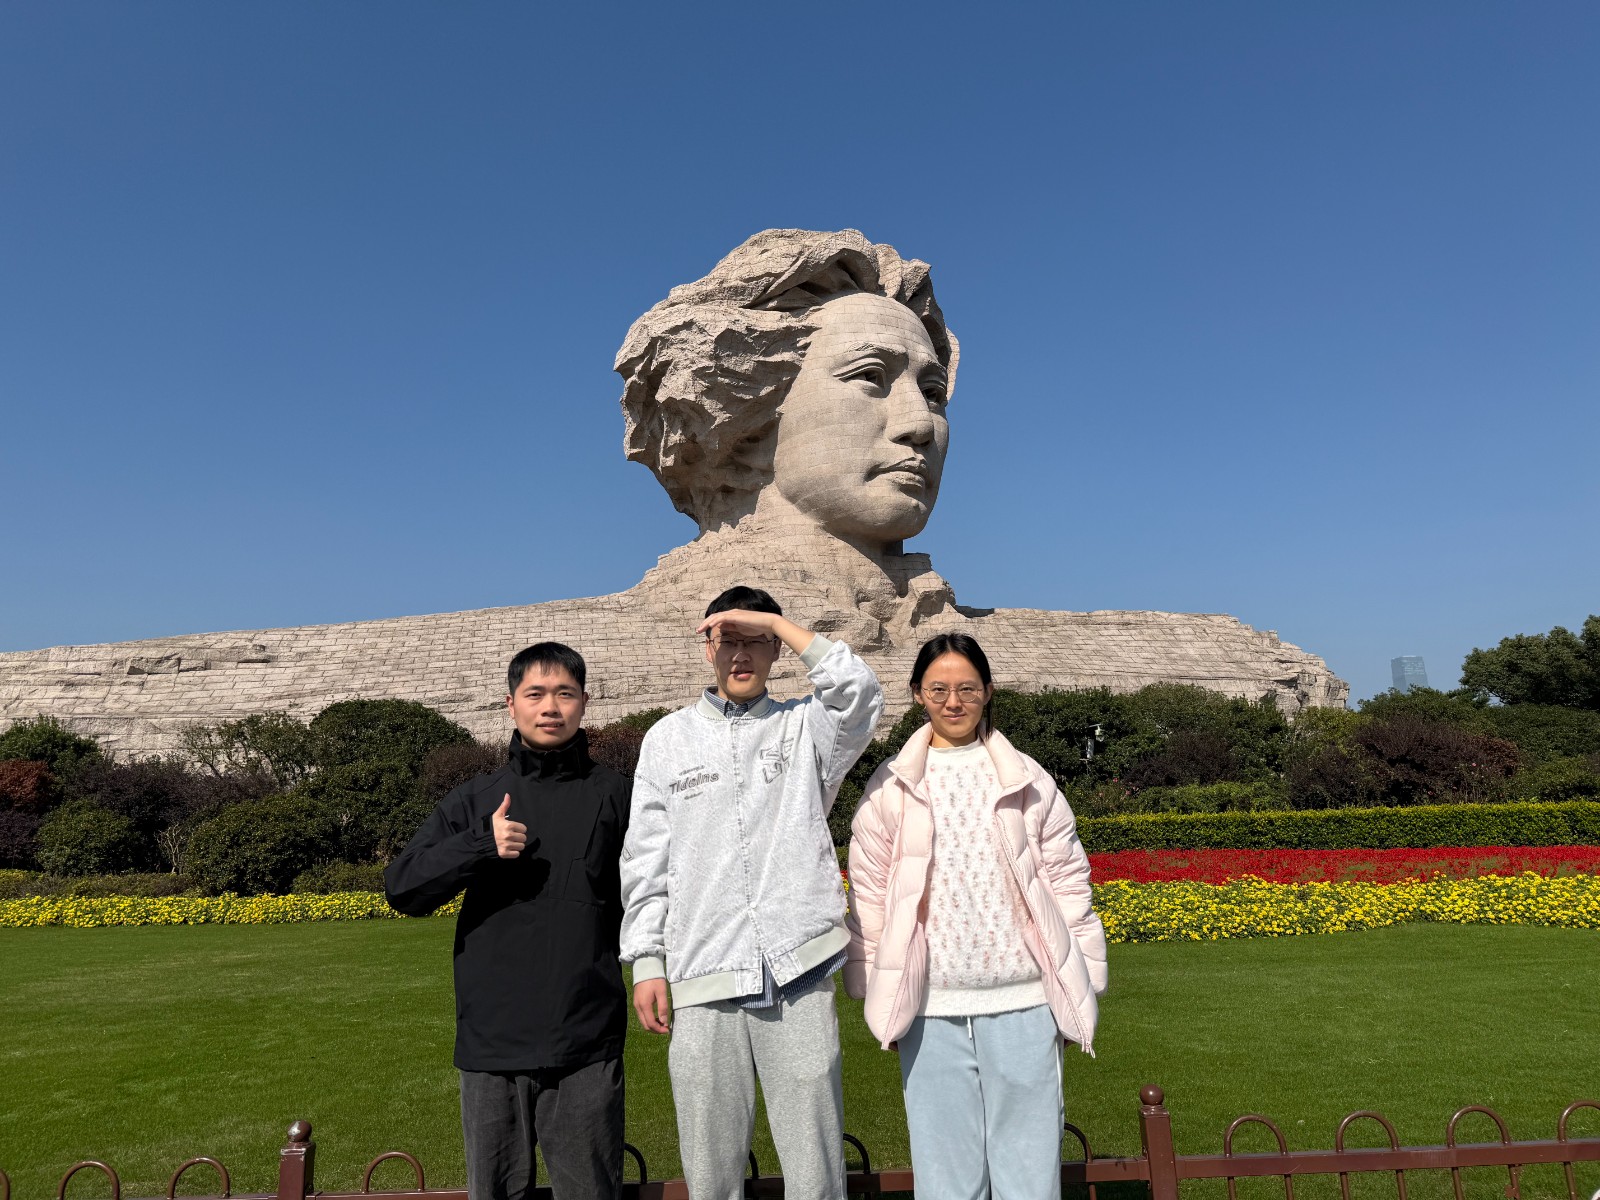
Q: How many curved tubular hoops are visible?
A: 12